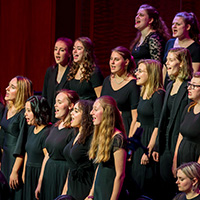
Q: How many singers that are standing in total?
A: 13